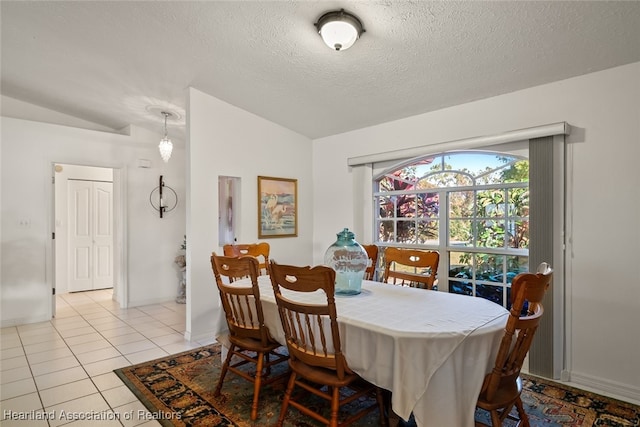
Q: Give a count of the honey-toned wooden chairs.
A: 6